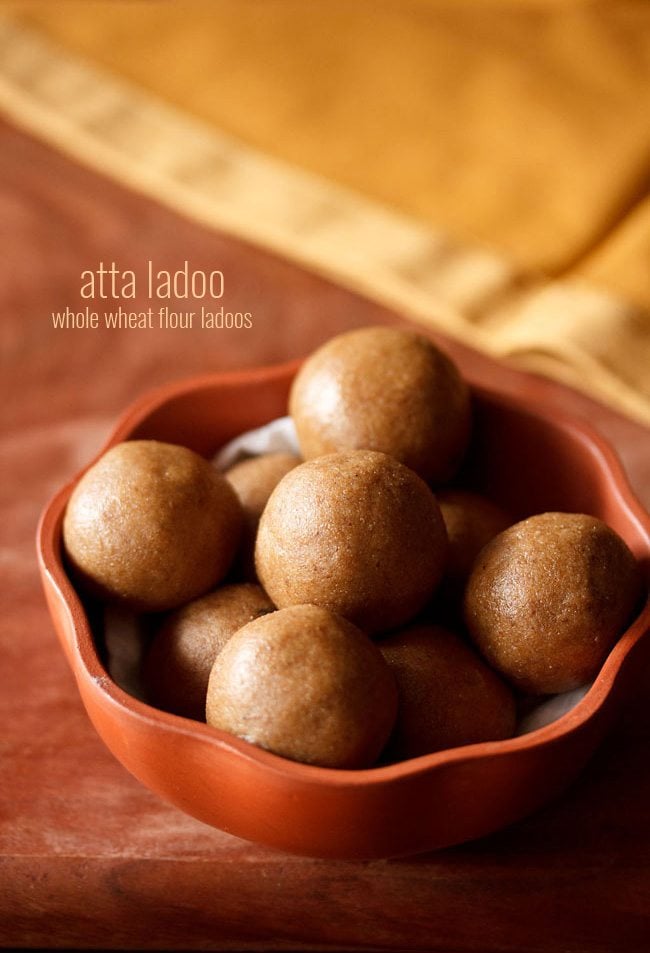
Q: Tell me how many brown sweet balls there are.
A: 9